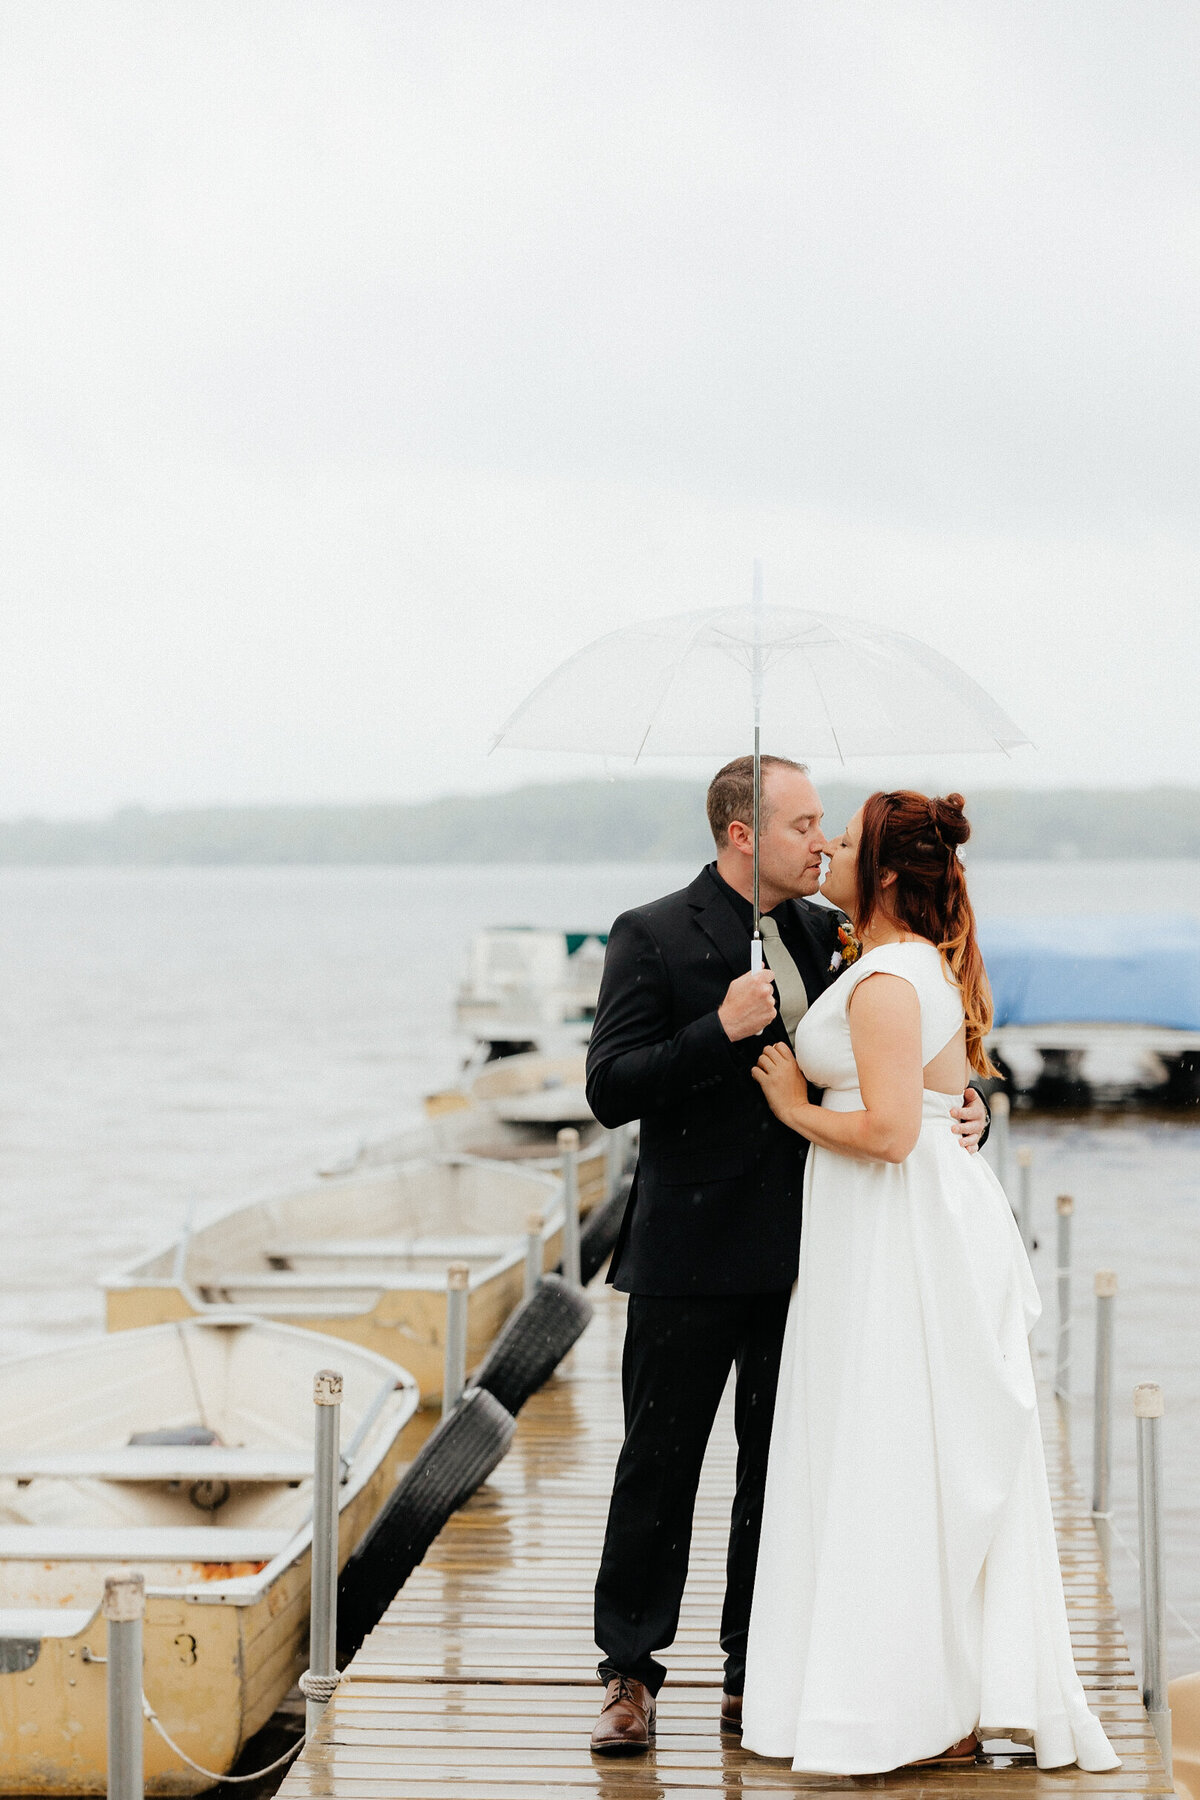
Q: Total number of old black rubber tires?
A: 3